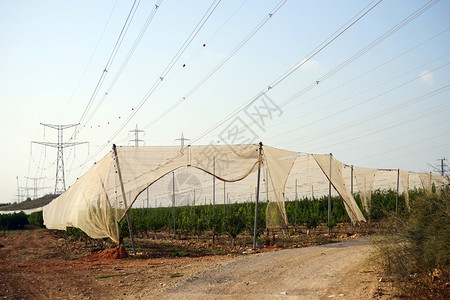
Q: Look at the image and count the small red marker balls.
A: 8